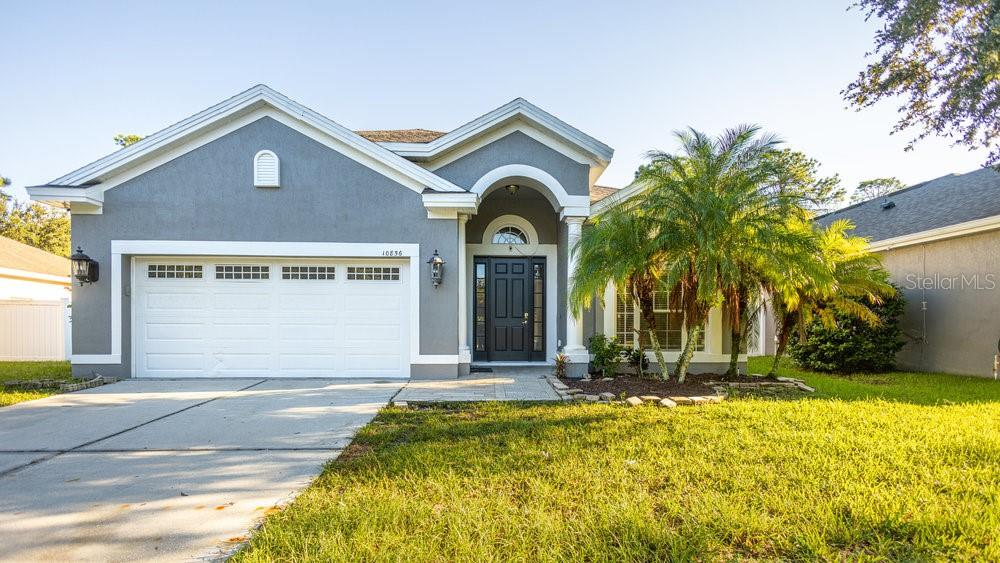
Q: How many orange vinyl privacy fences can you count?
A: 0